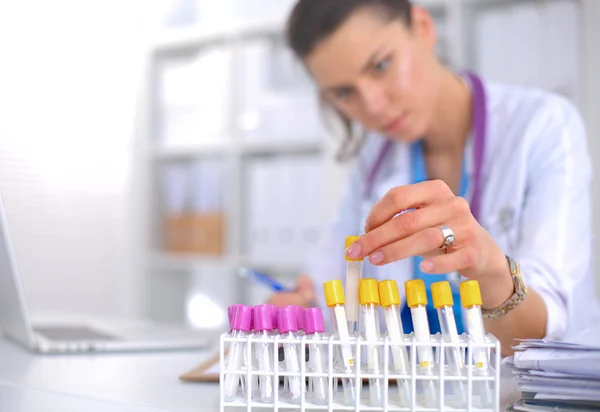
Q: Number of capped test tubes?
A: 14